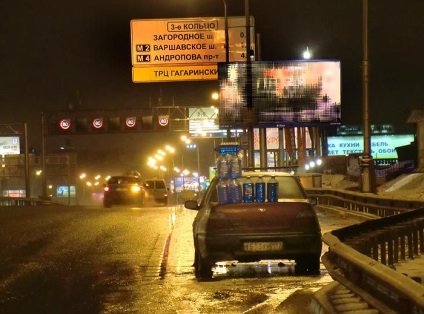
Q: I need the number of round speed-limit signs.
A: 4